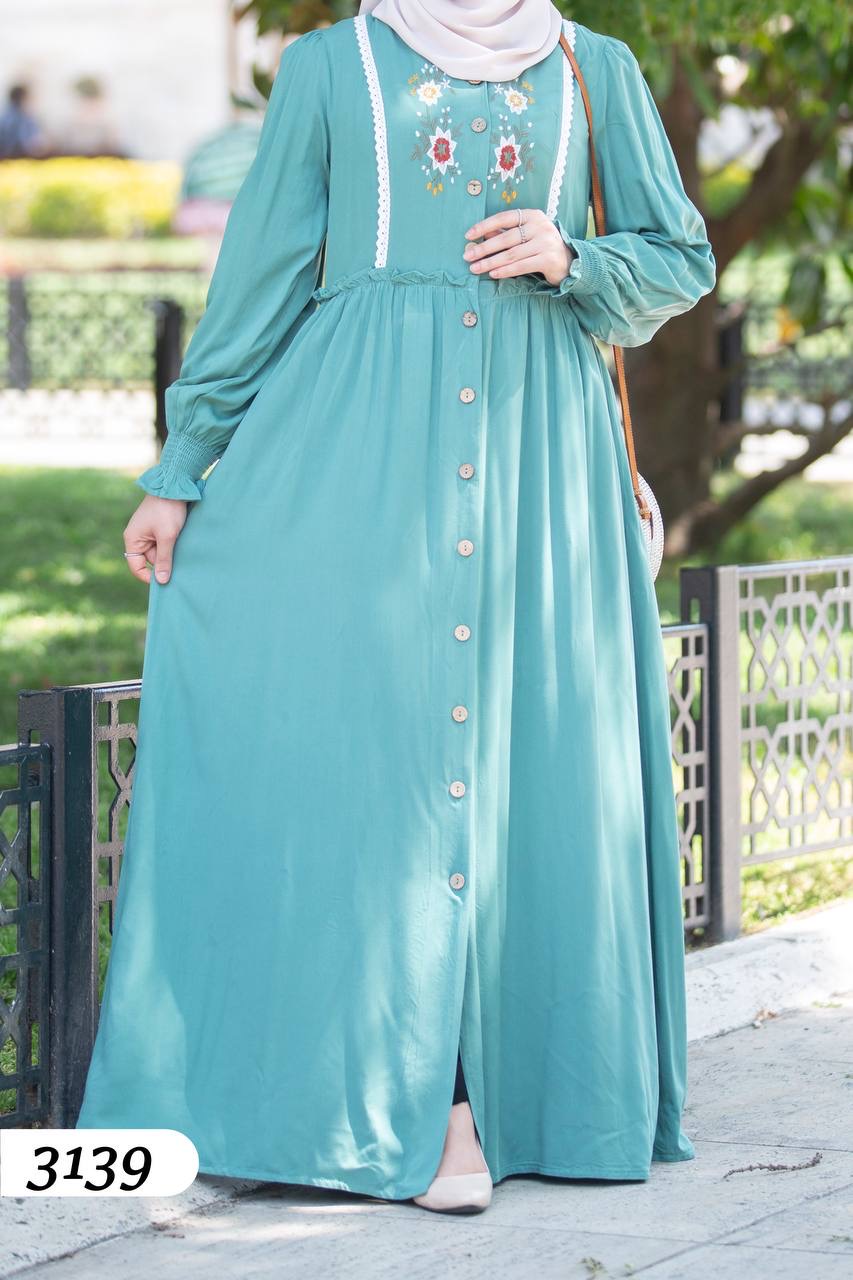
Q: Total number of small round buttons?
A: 11